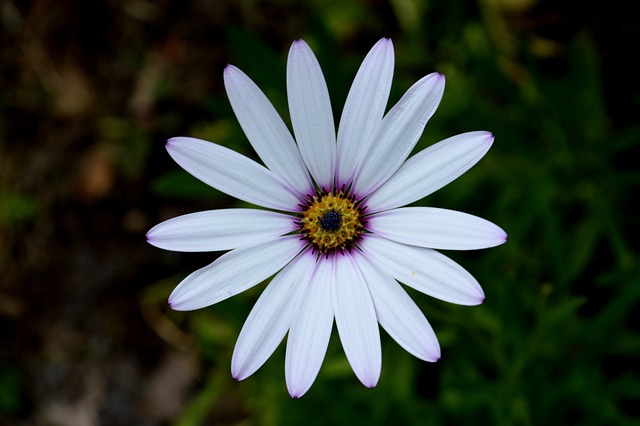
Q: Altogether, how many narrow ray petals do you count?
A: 14